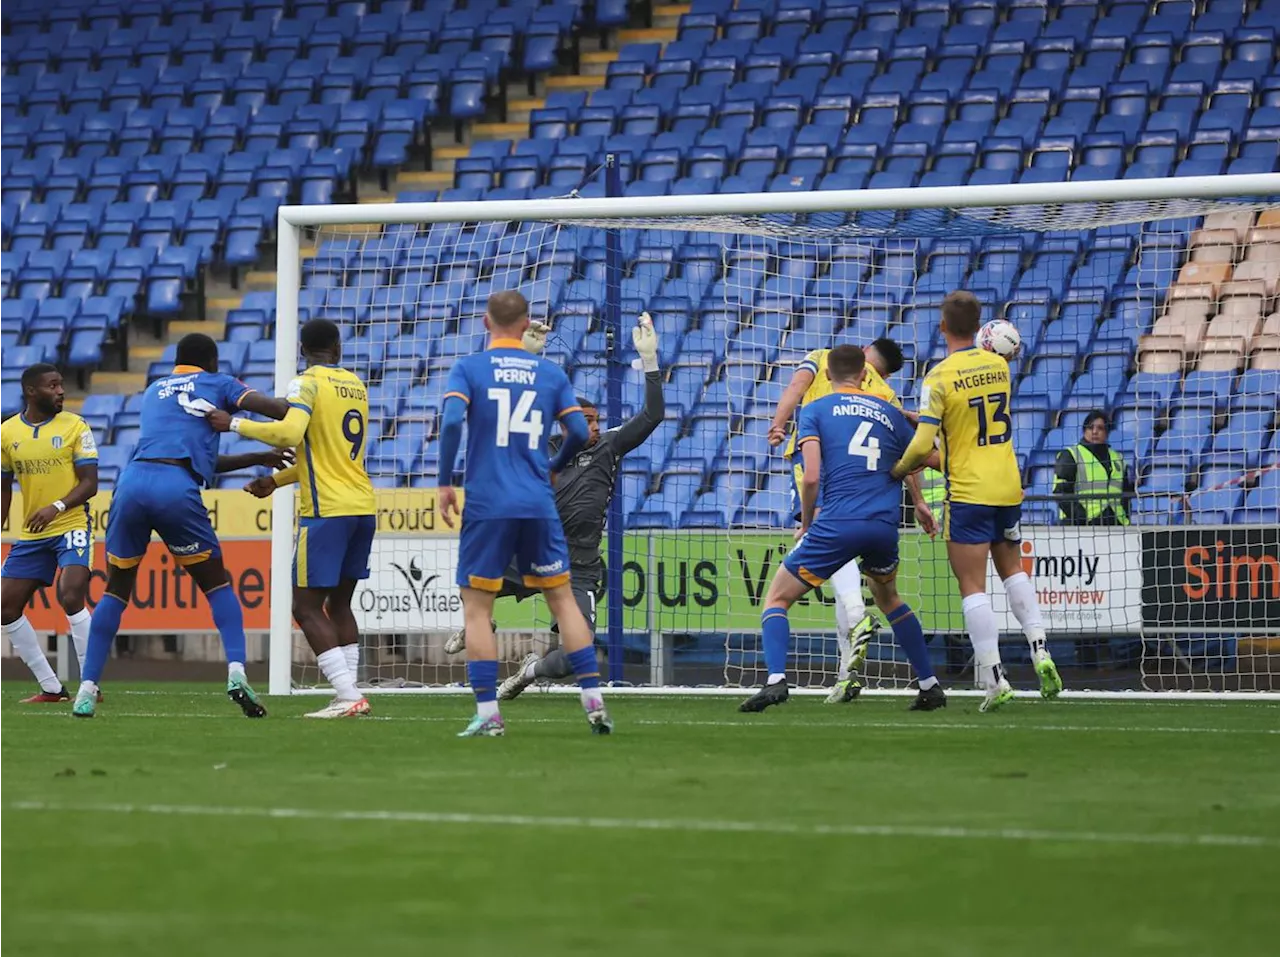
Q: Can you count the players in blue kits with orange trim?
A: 3